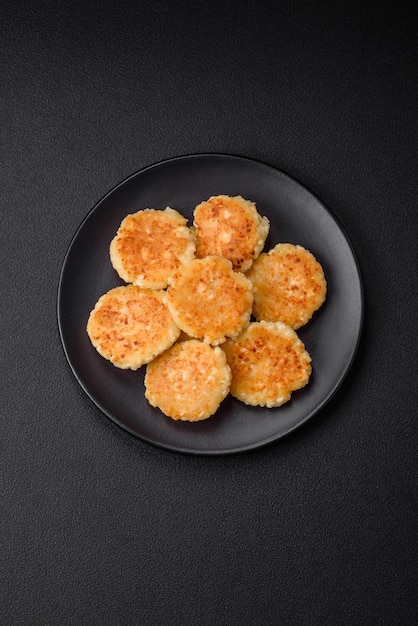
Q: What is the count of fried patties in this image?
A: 7